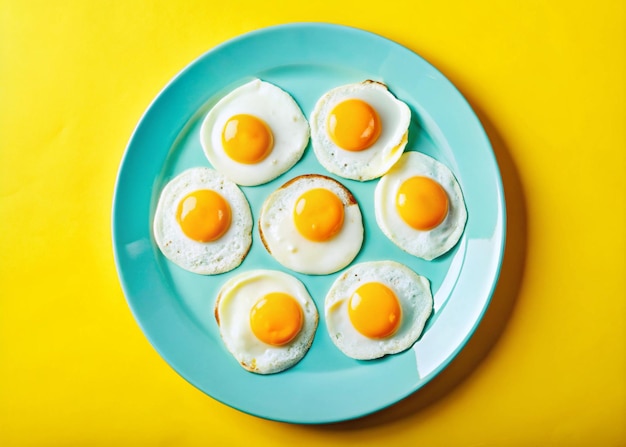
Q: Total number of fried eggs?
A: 7